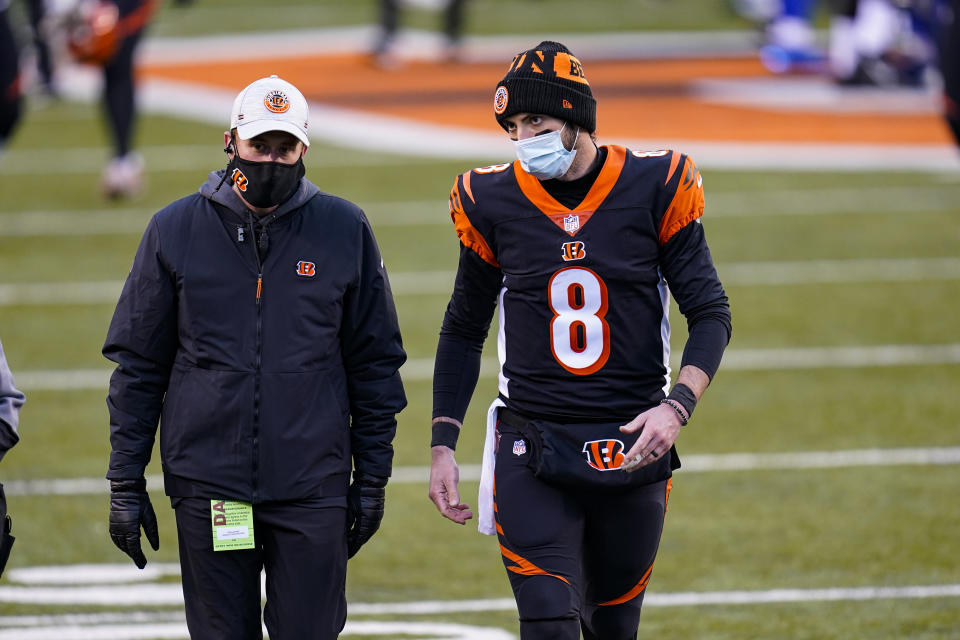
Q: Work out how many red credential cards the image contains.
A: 0